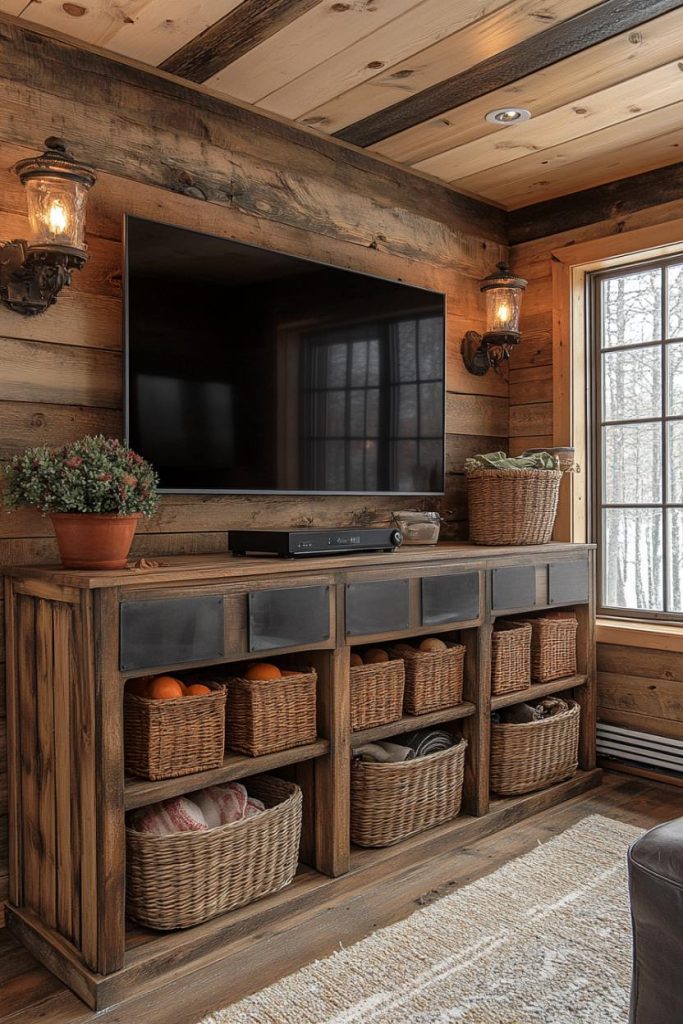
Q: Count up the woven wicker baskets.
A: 10